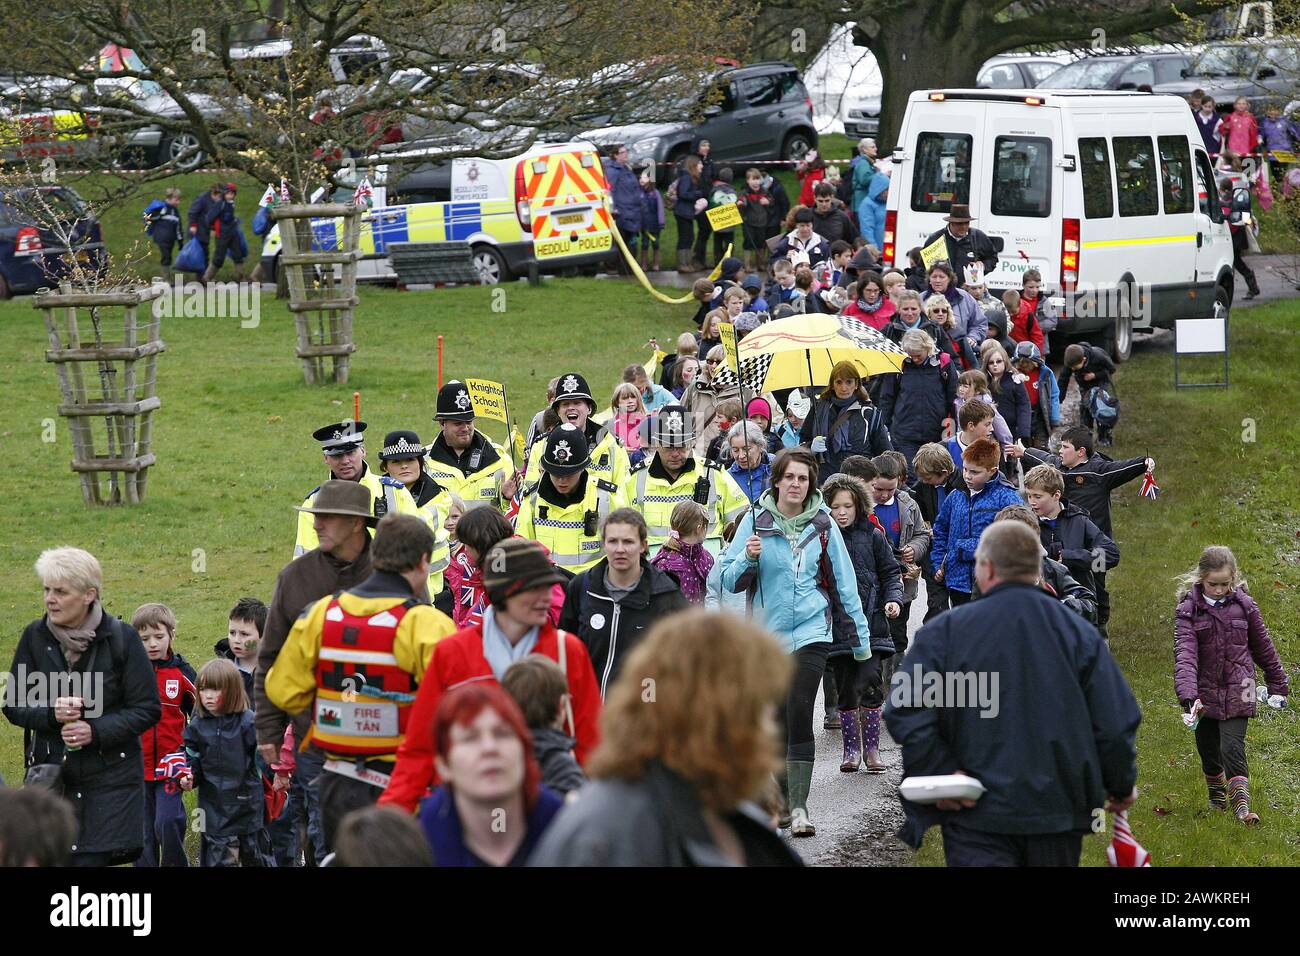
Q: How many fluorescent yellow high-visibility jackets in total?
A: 6